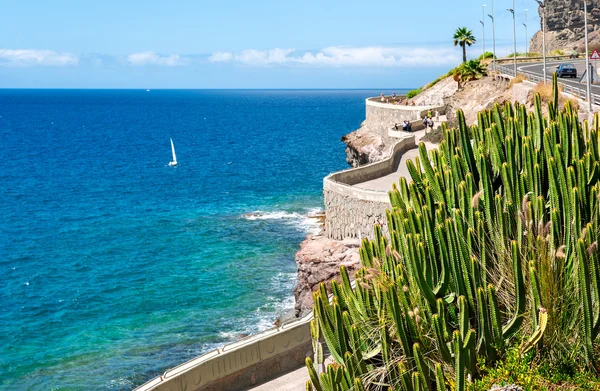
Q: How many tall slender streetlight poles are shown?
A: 6